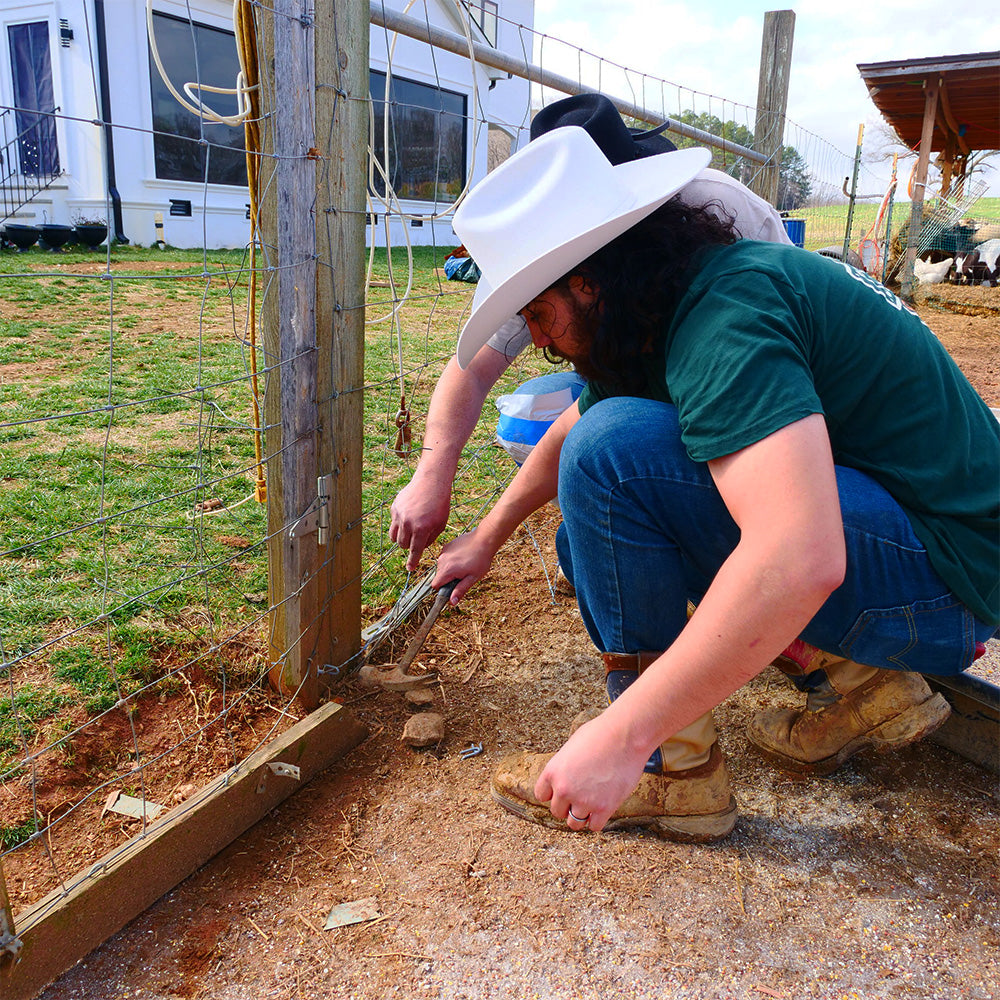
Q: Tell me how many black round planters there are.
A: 3